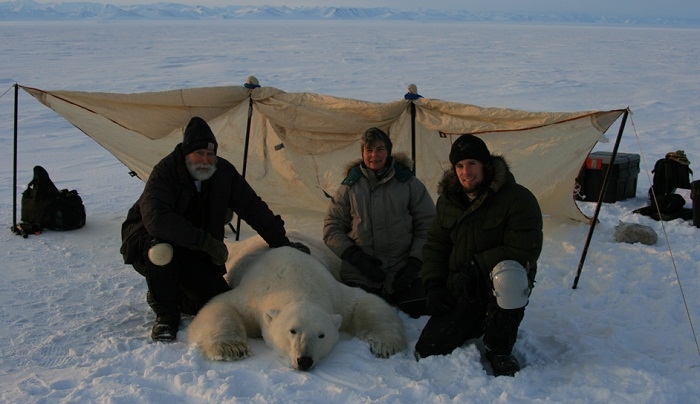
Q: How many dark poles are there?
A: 4